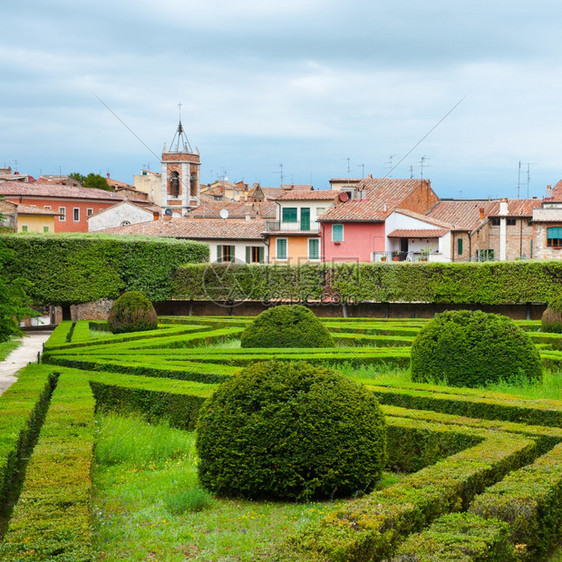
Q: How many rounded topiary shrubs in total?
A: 5